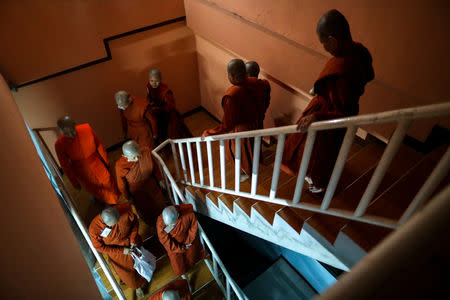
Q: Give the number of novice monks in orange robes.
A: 10